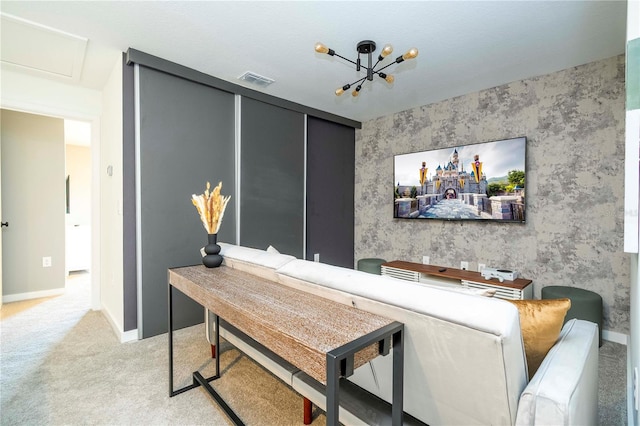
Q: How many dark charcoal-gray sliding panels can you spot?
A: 3